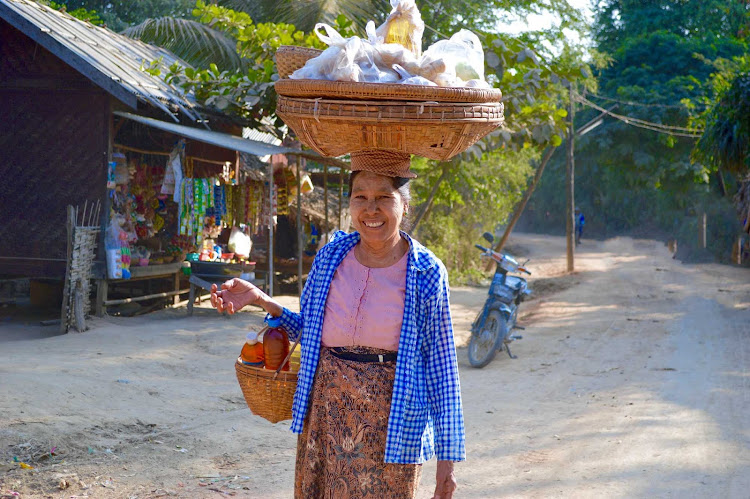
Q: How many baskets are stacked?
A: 2